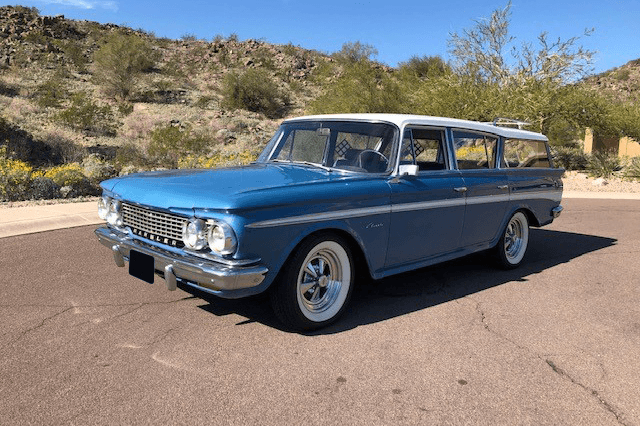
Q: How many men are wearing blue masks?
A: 0